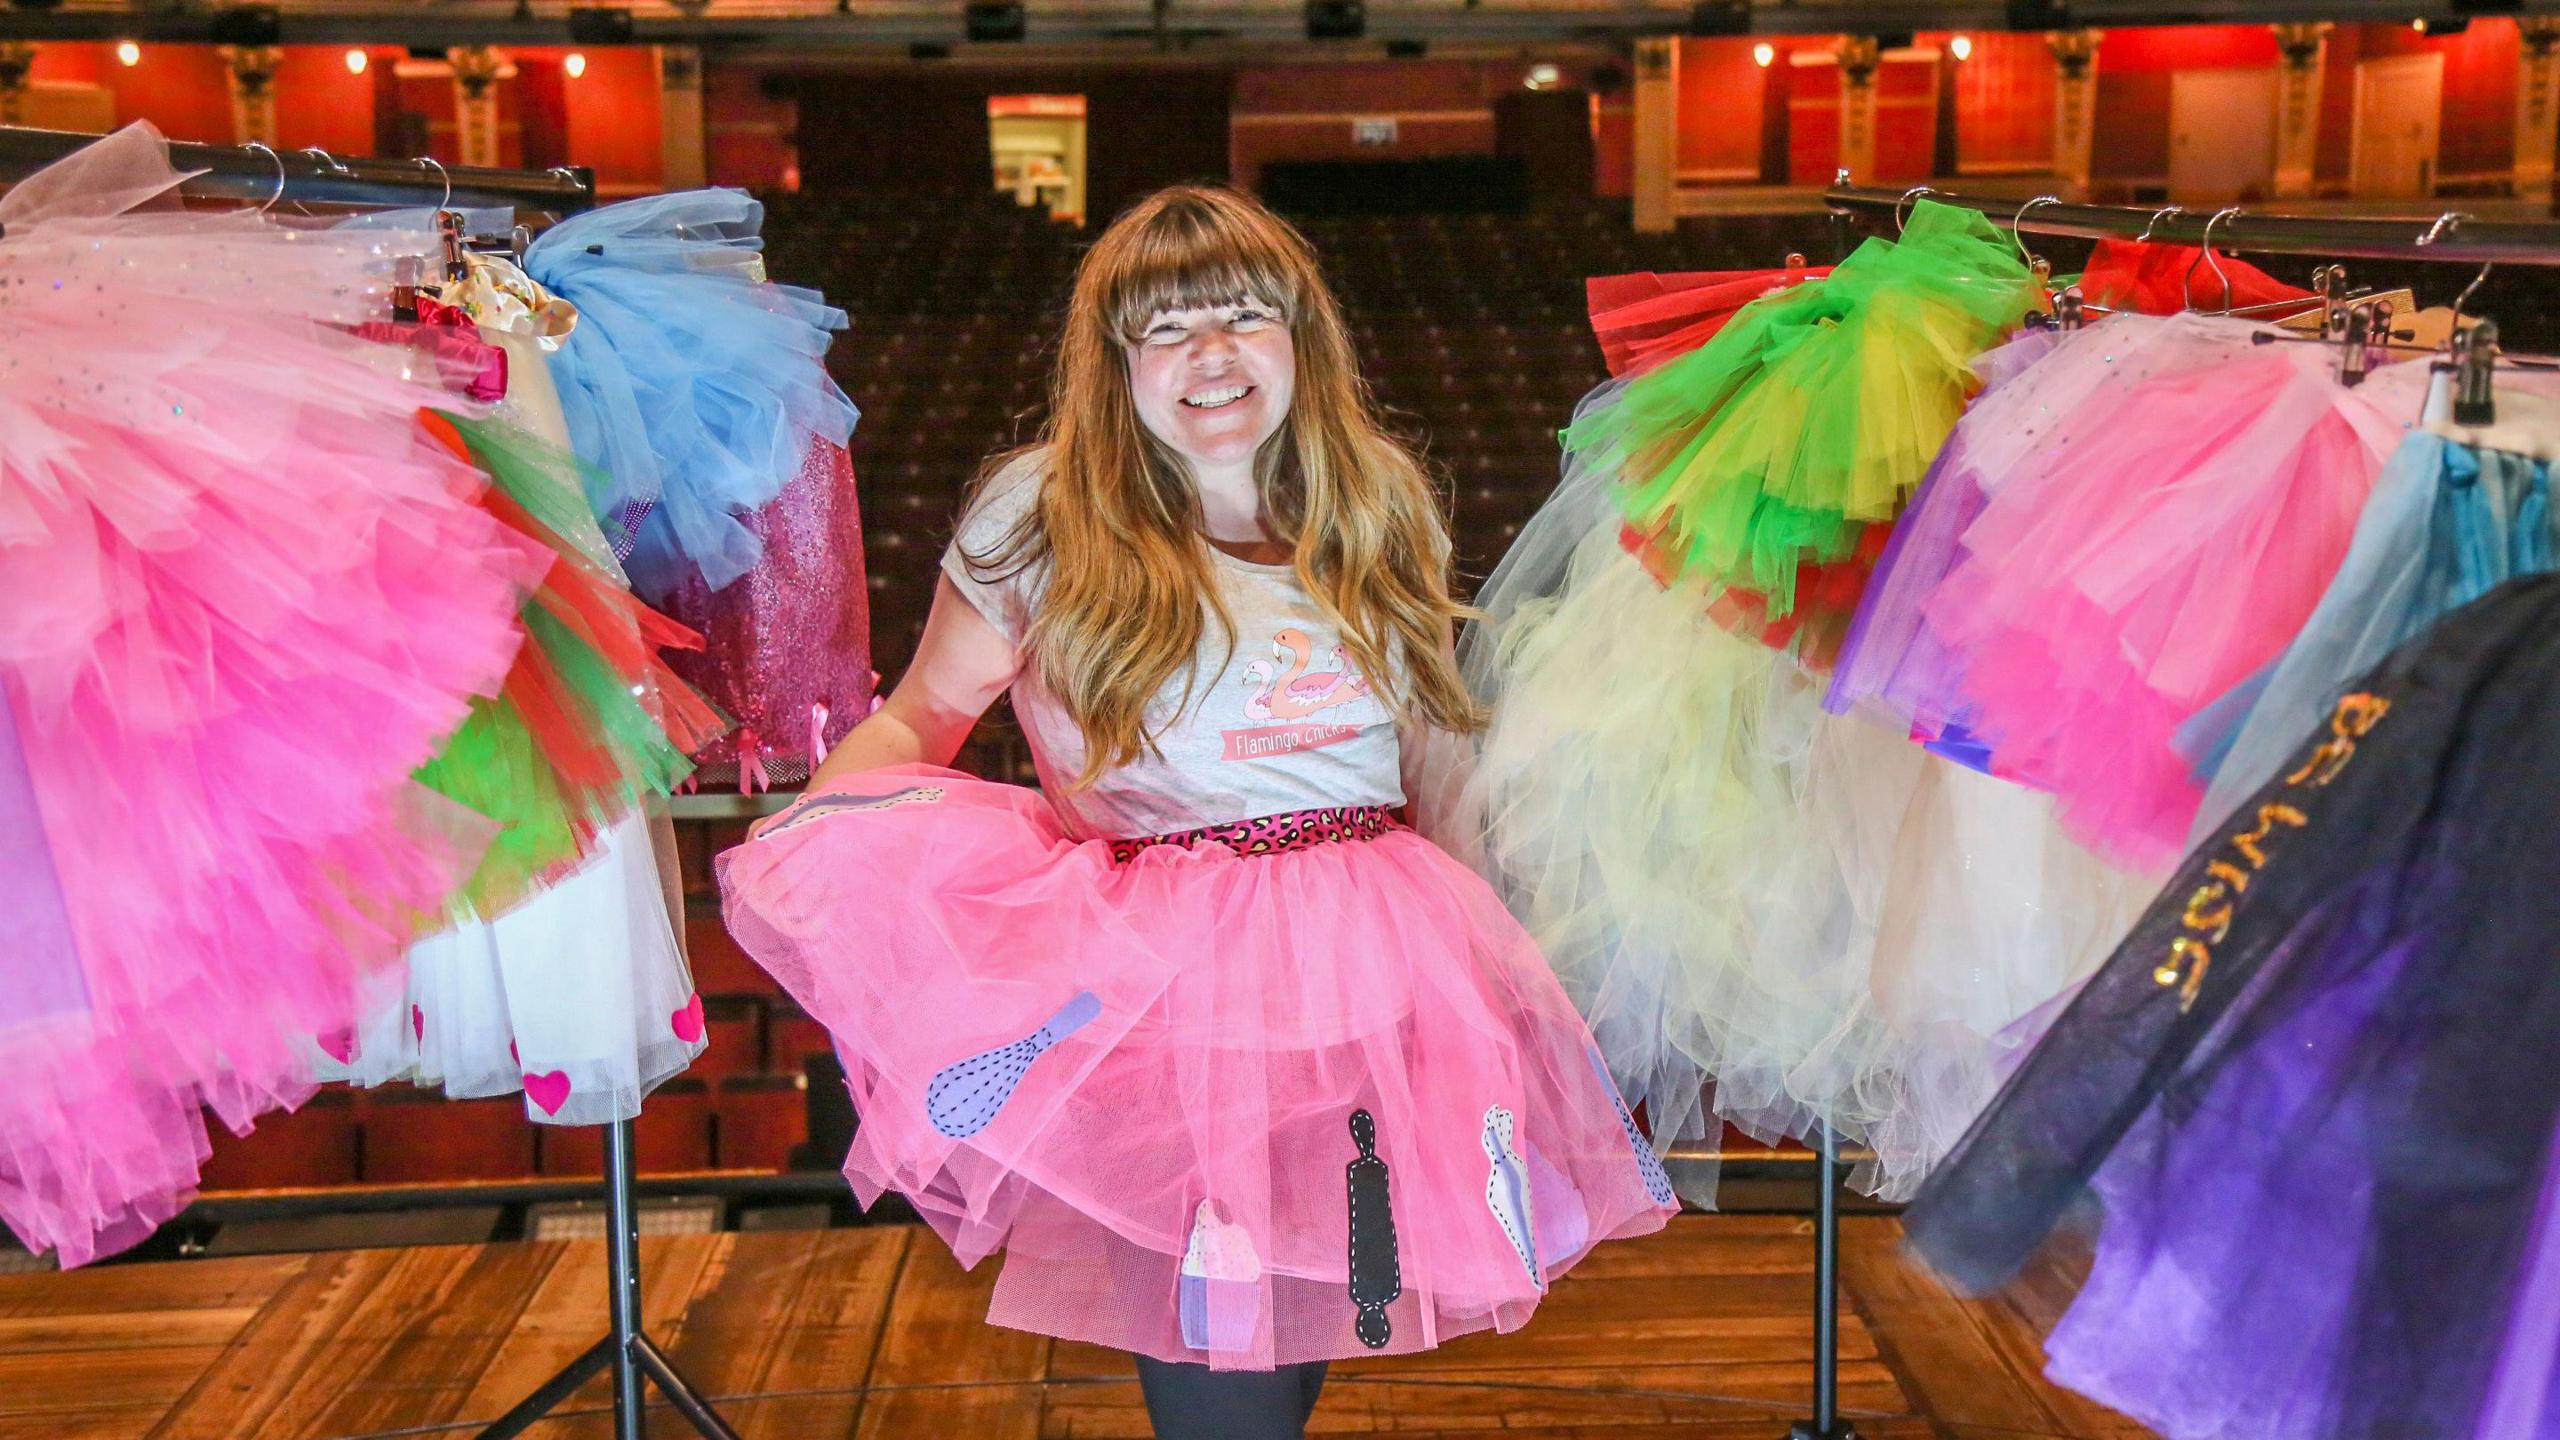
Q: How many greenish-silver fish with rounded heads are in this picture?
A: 0